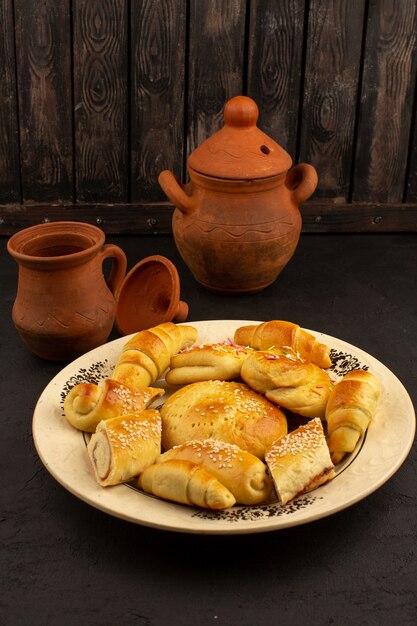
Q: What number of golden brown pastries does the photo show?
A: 11